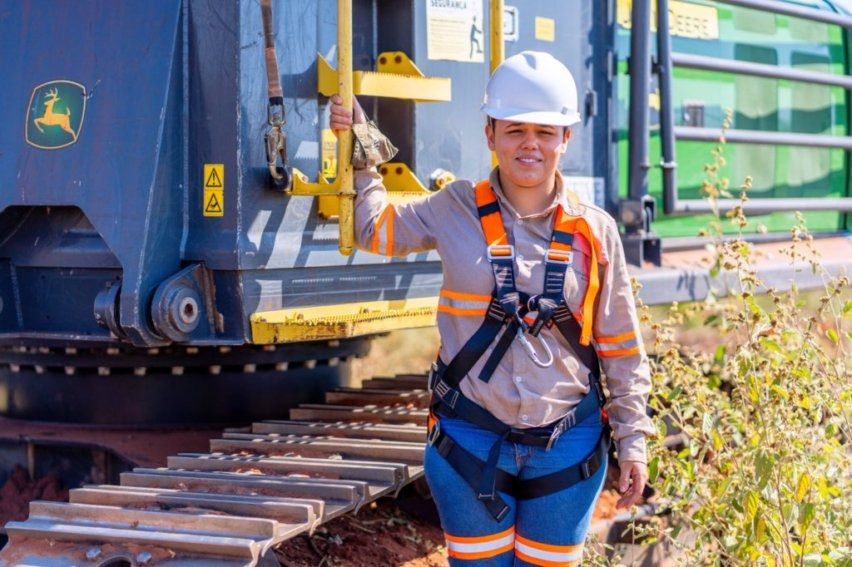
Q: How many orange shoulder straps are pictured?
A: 2